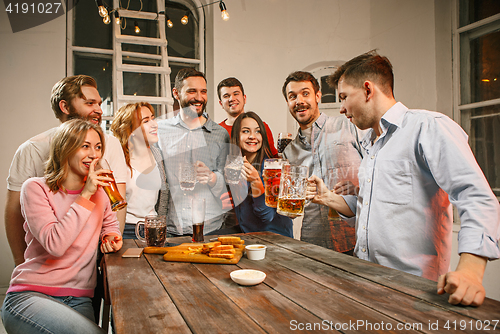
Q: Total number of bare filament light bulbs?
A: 7